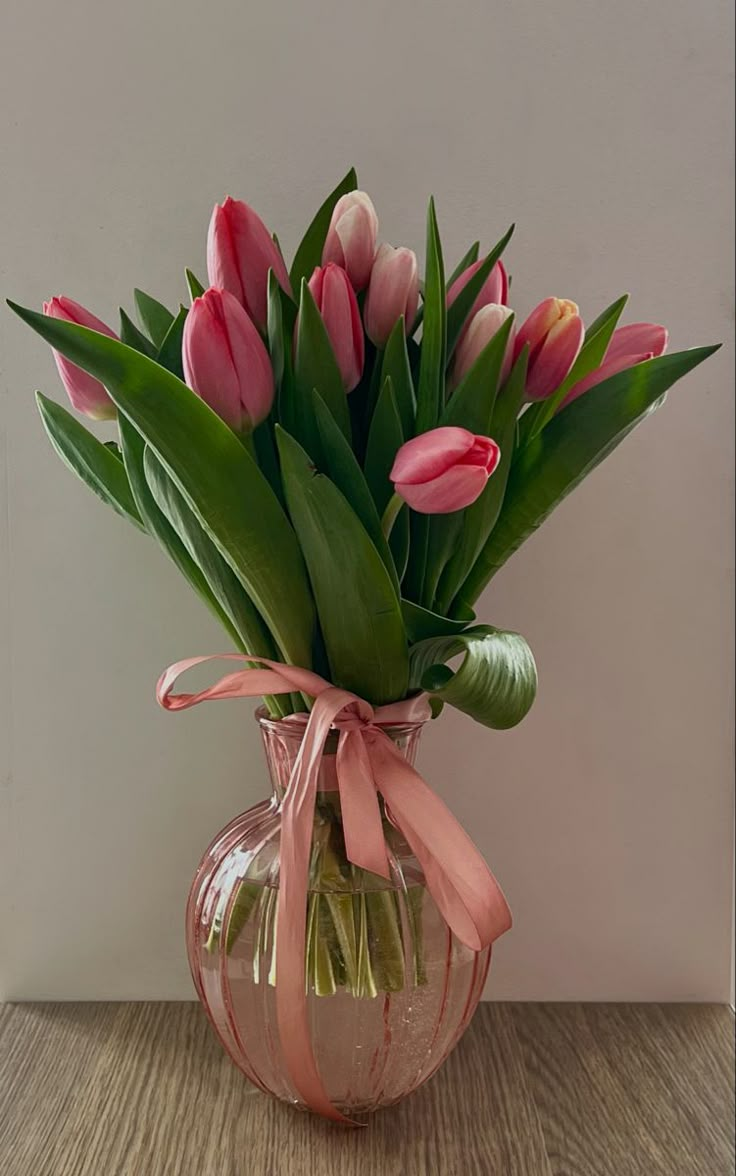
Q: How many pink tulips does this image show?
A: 11